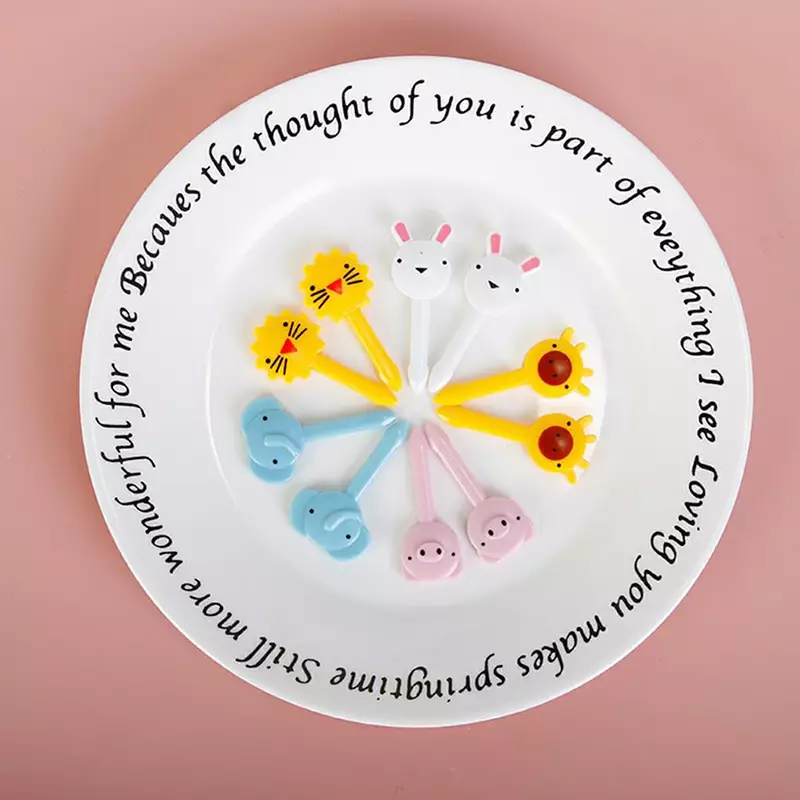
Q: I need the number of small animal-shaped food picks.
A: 10